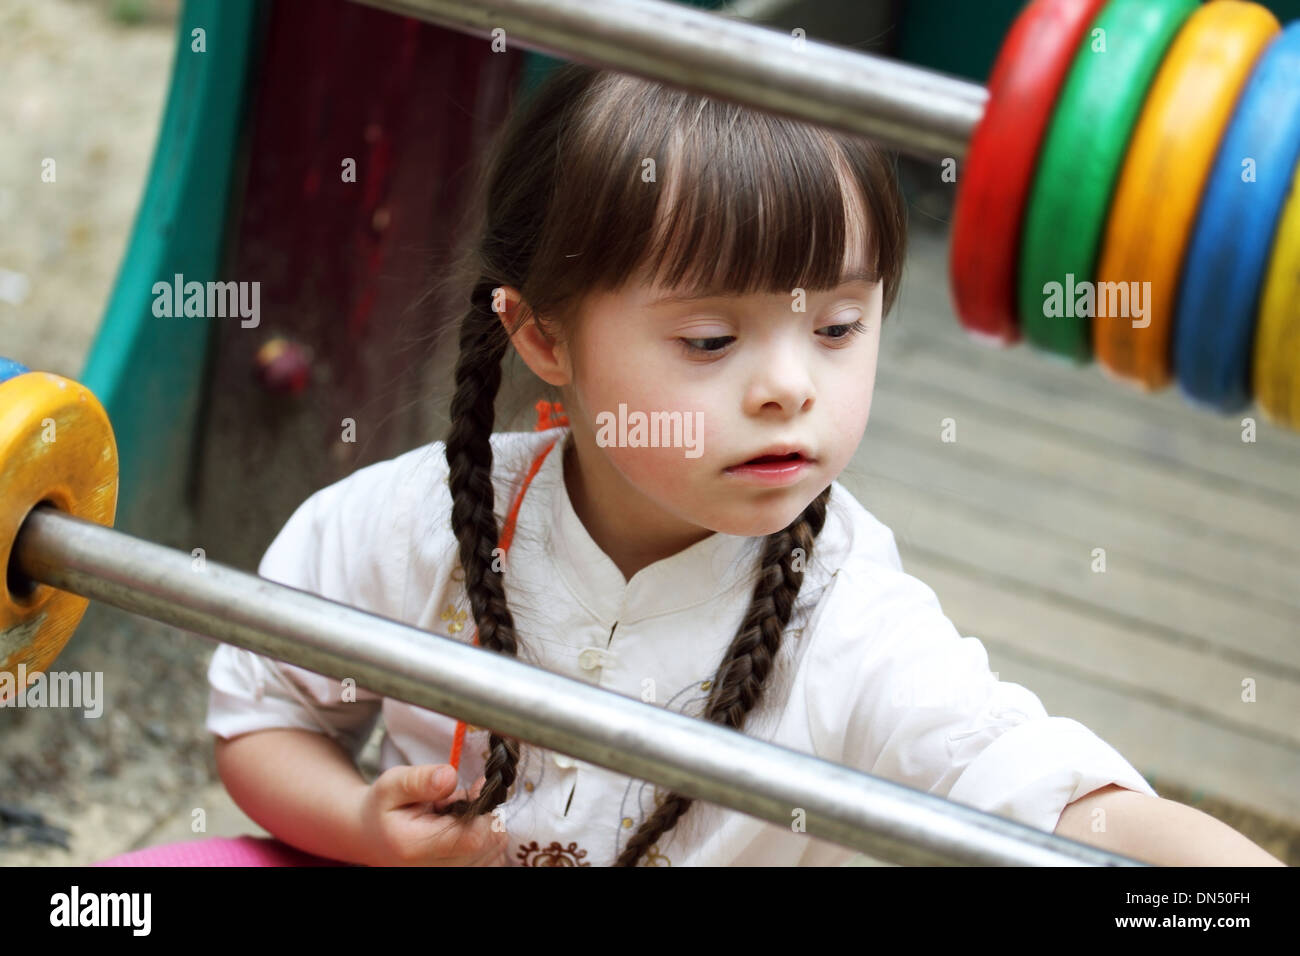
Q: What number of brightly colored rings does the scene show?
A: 7